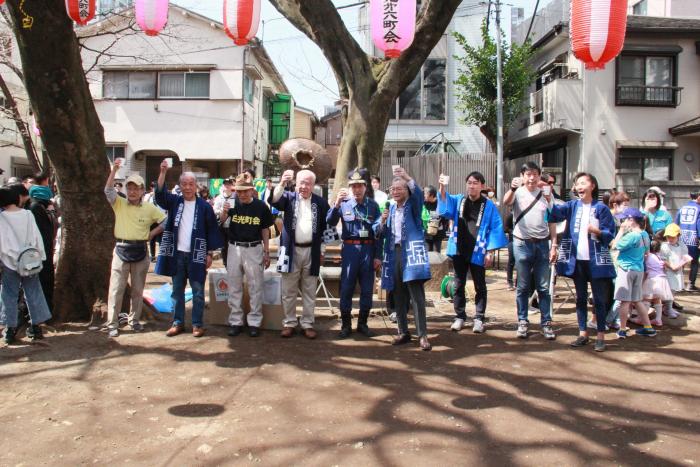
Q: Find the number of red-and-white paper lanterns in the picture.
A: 3